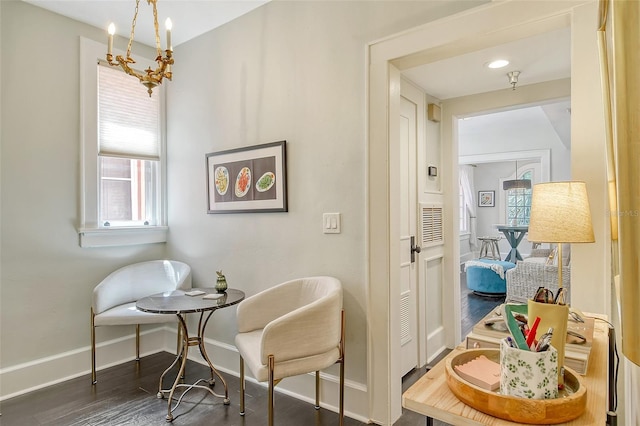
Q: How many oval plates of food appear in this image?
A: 3